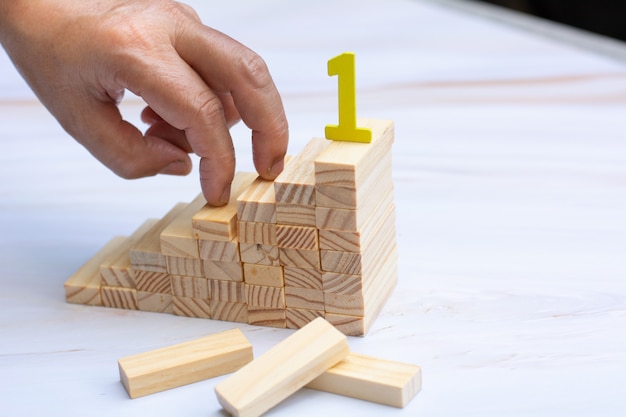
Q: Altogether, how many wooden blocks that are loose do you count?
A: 3